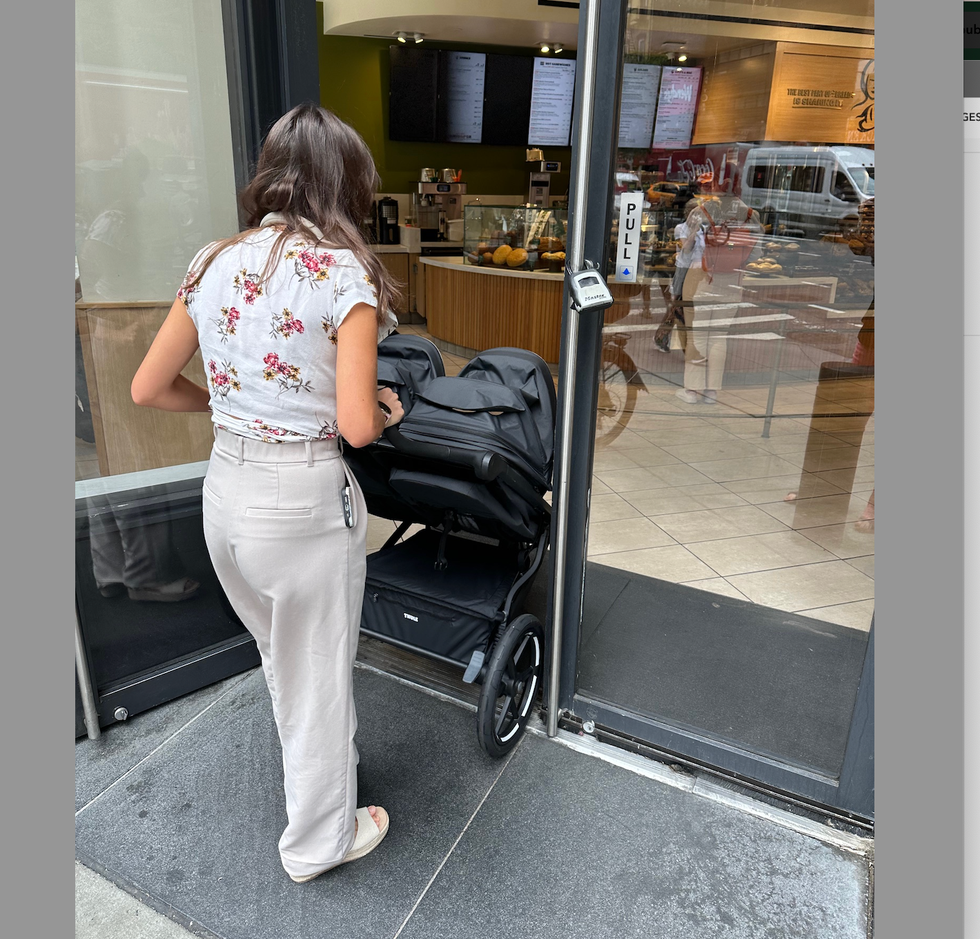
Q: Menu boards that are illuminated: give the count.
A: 4